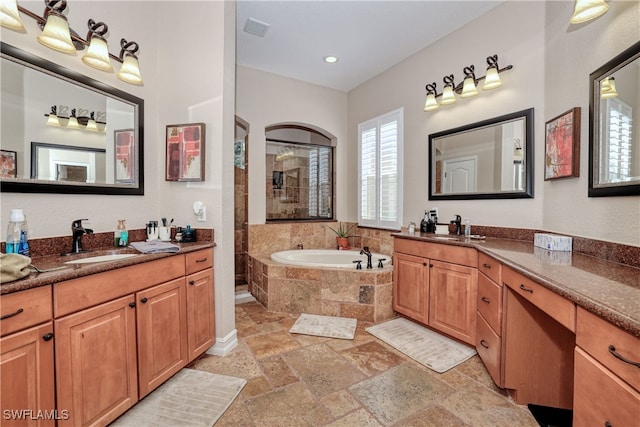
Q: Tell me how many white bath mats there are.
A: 3